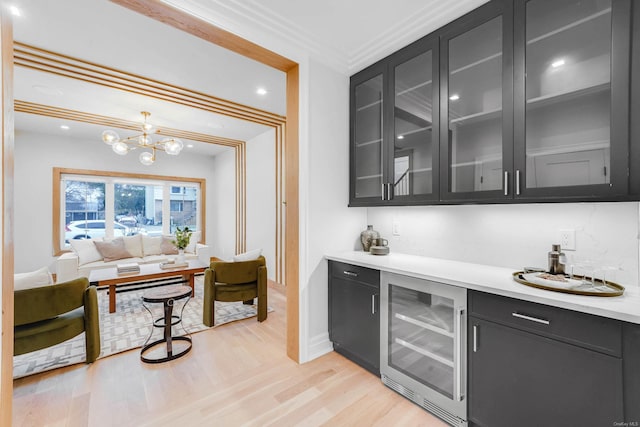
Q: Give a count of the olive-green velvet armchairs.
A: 2